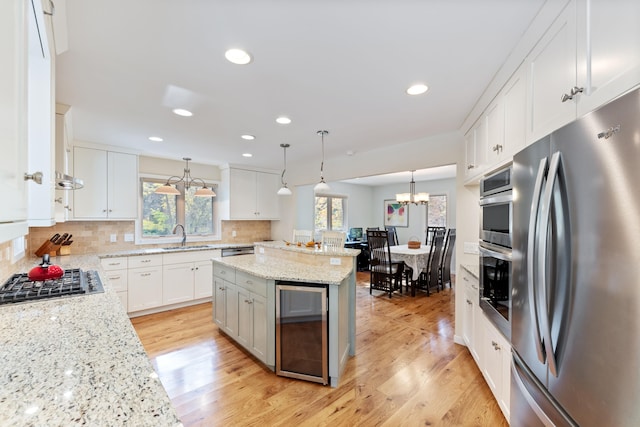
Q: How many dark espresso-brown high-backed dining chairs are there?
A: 6